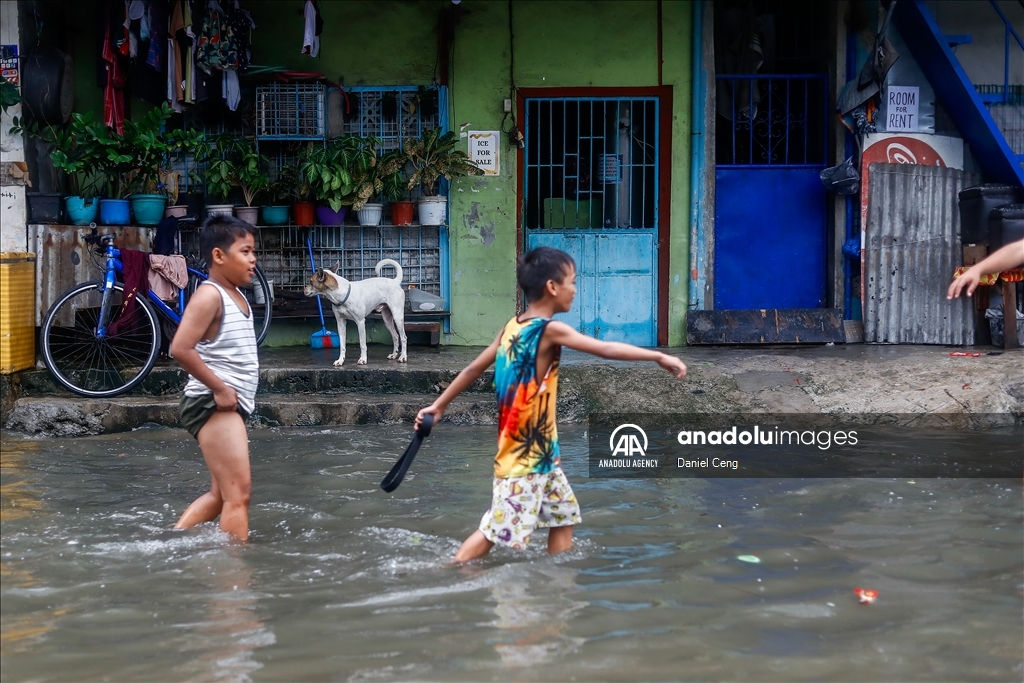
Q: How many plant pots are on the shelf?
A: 13